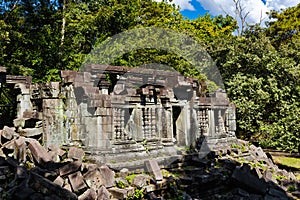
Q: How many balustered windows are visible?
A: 4